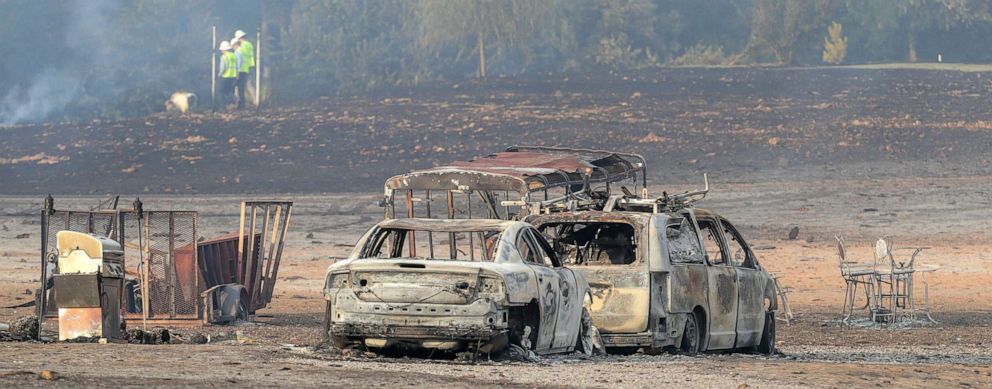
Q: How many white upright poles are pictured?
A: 2